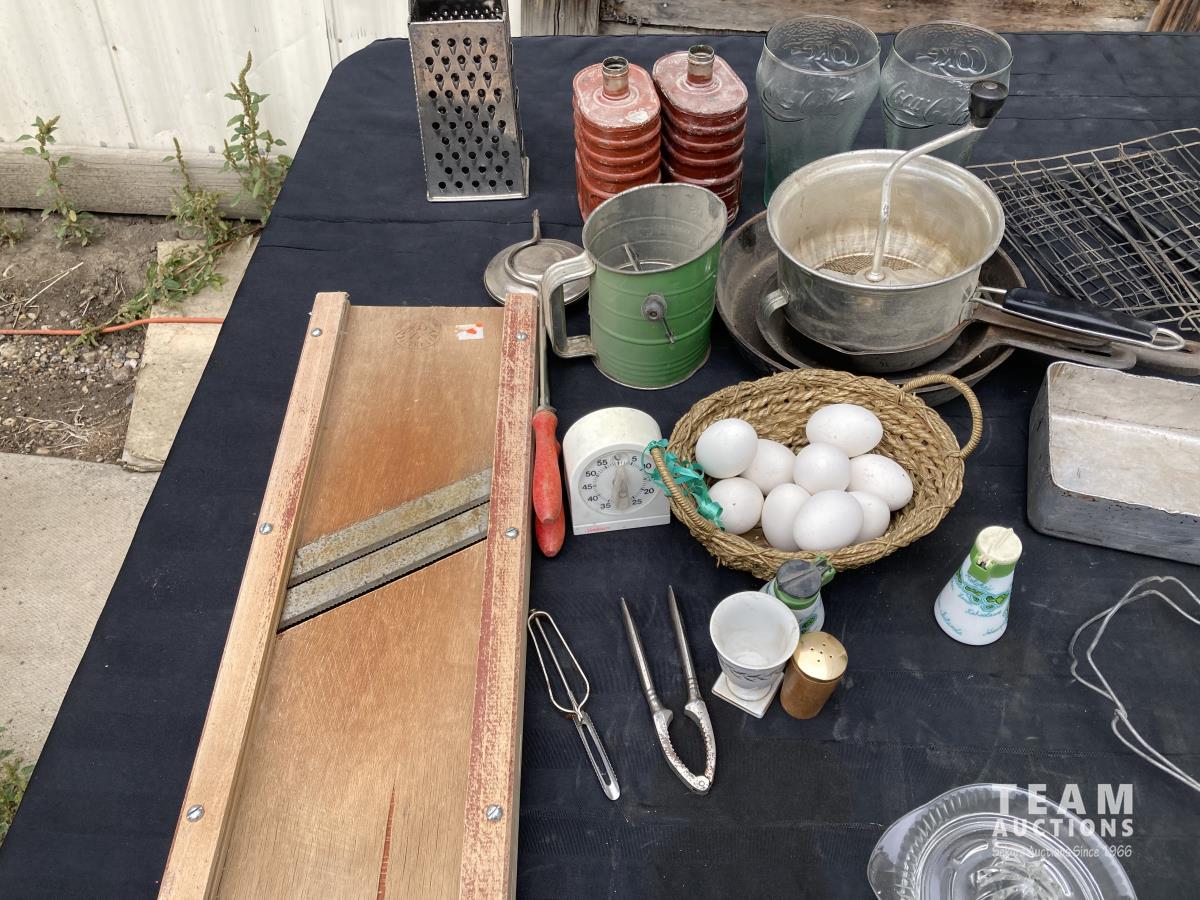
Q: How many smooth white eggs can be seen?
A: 9